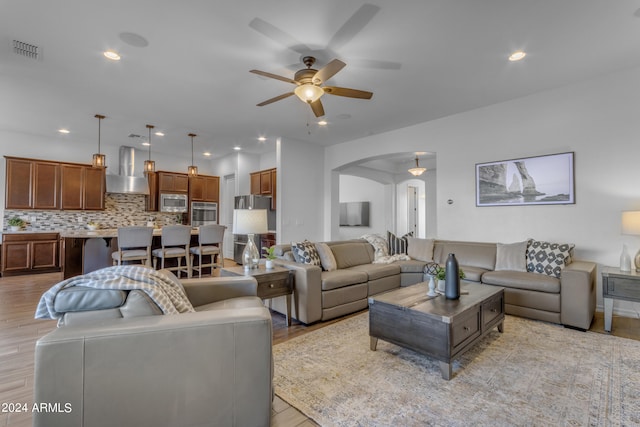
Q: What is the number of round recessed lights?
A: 9